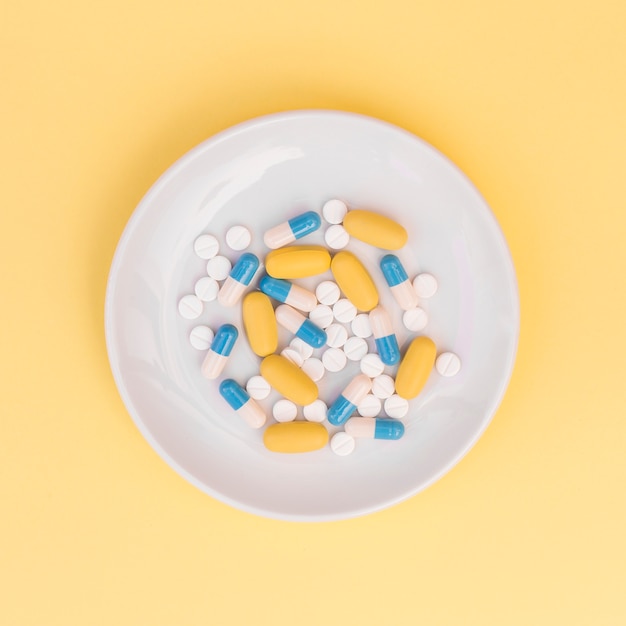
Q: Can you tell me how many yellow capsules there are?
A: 7